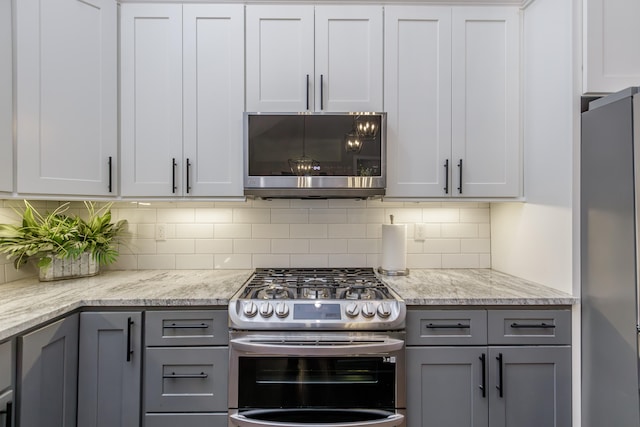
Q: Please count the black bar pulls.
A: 15